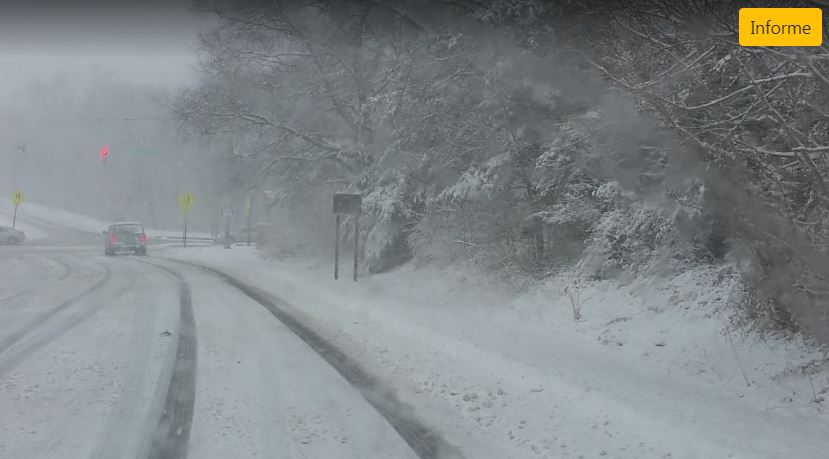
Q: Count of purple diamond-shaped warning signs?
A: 0